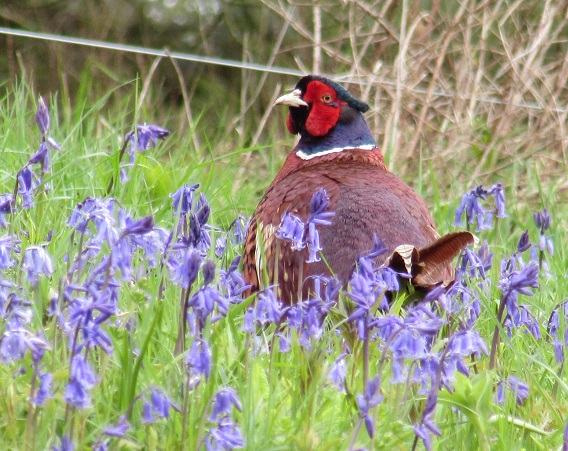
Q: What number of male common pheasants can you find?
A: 1